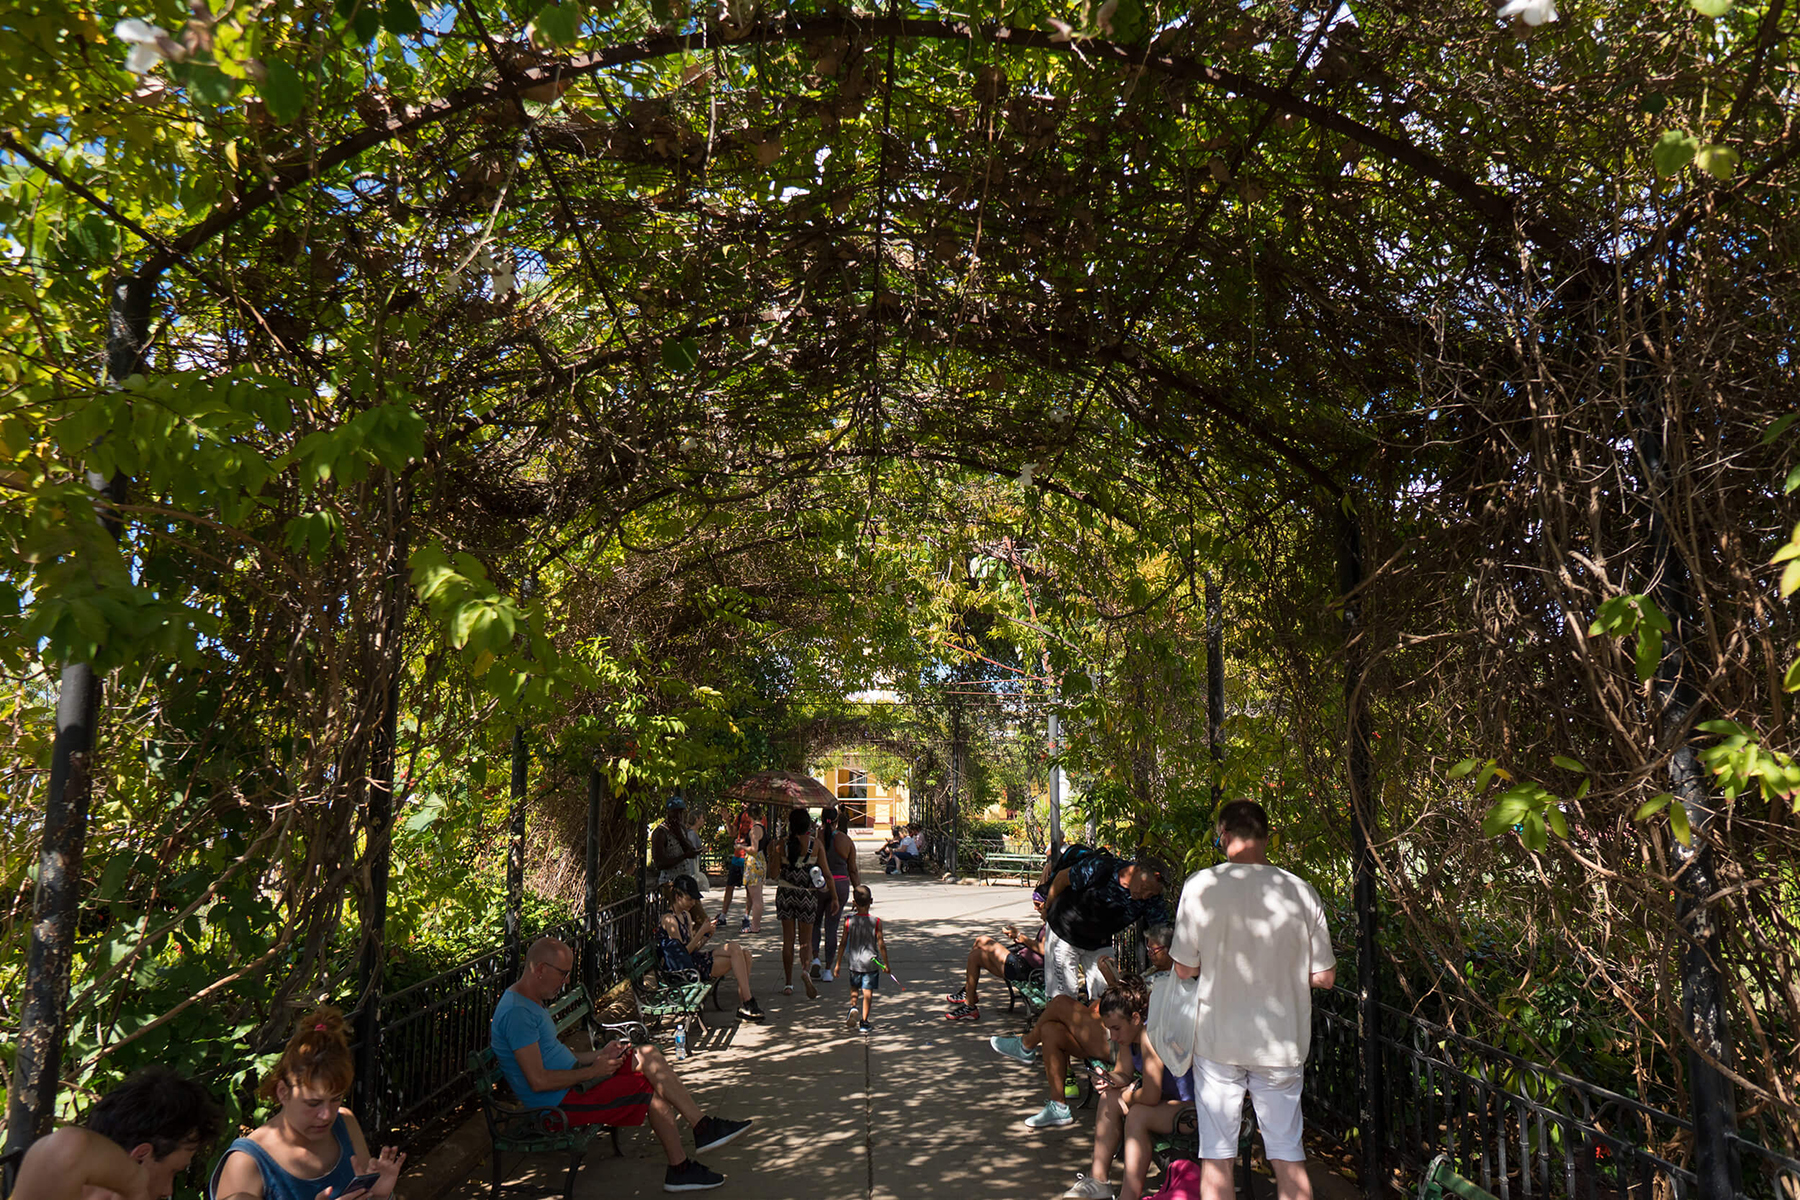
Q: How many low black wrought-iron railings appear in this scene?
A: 2